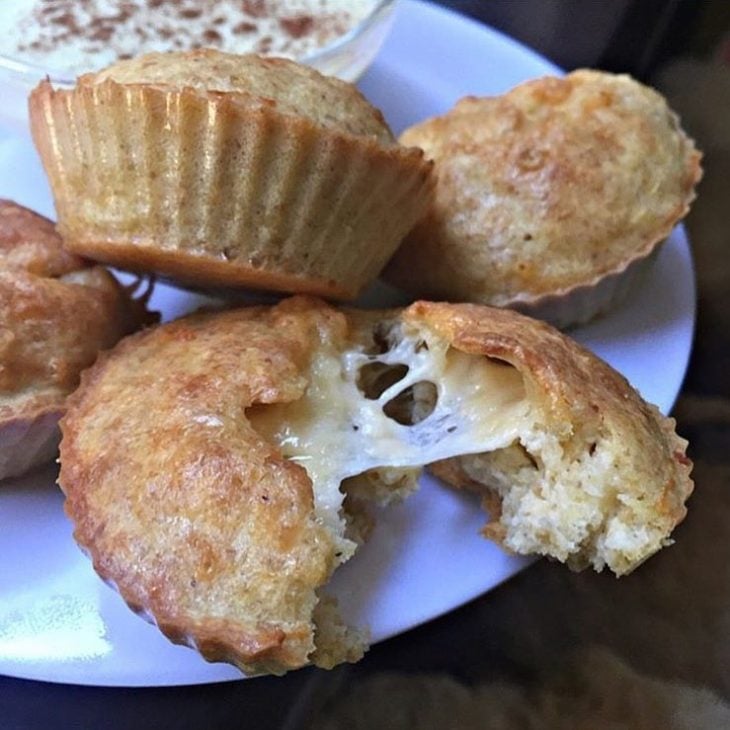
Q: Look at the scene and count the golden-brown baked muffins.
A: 4